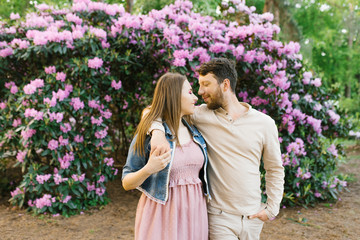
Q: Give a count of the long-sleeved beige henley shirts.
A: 1